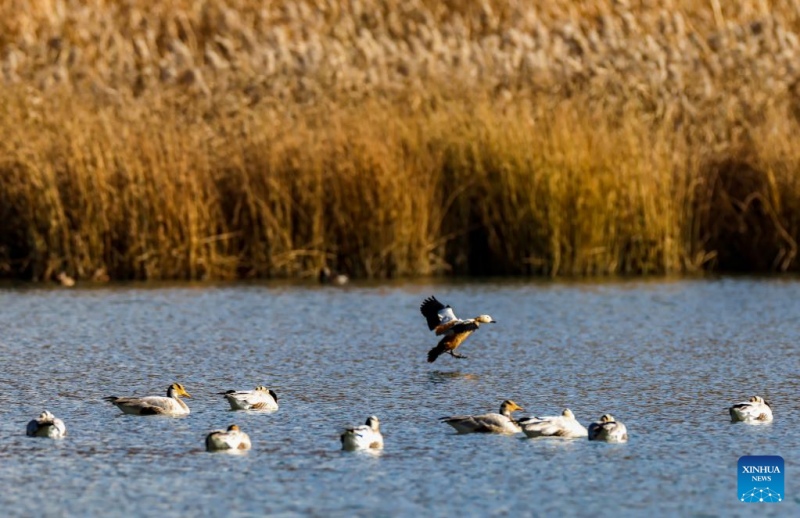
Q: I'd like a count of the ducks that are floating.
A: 9